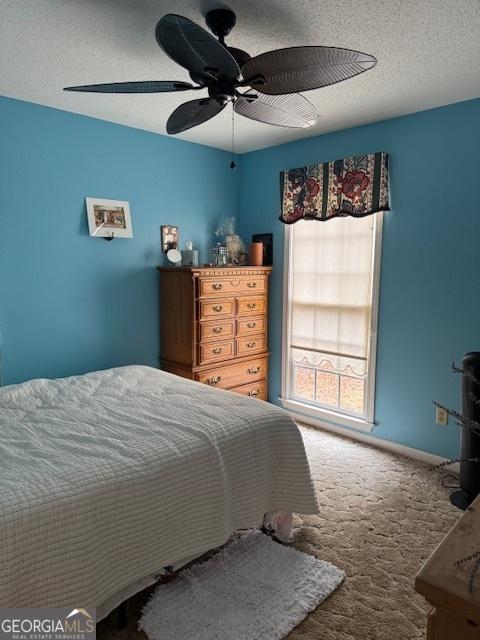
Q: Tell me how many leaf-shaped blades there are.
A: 5